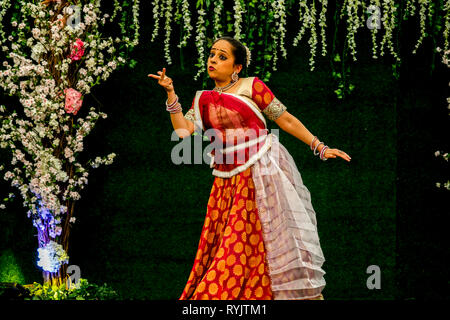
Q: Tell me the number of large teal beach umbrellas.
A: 0